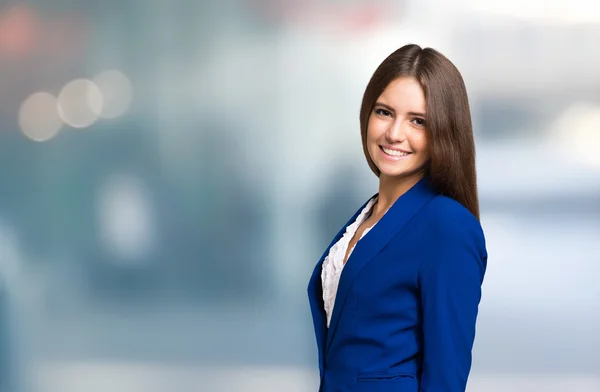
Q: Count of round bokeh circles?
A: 3